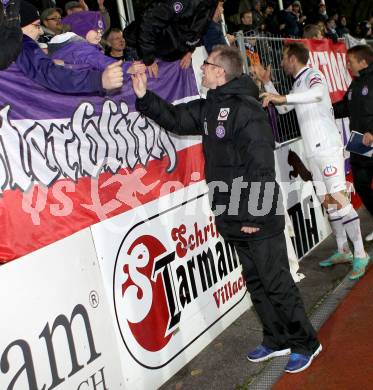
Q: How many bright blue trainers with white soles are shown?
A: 2